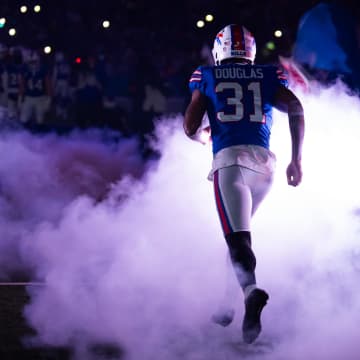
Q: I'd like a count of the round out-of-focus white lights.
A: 9